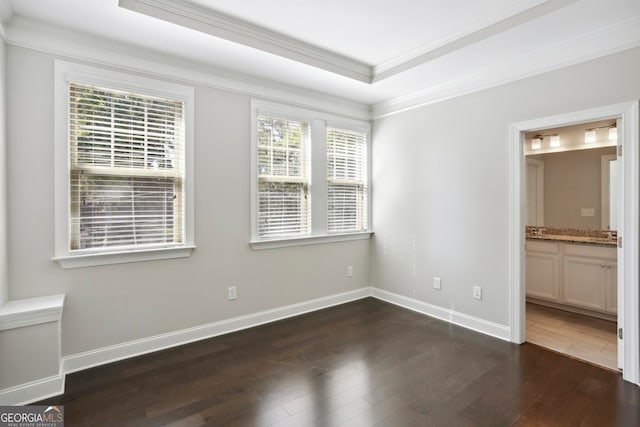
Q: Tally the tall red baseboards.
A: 0